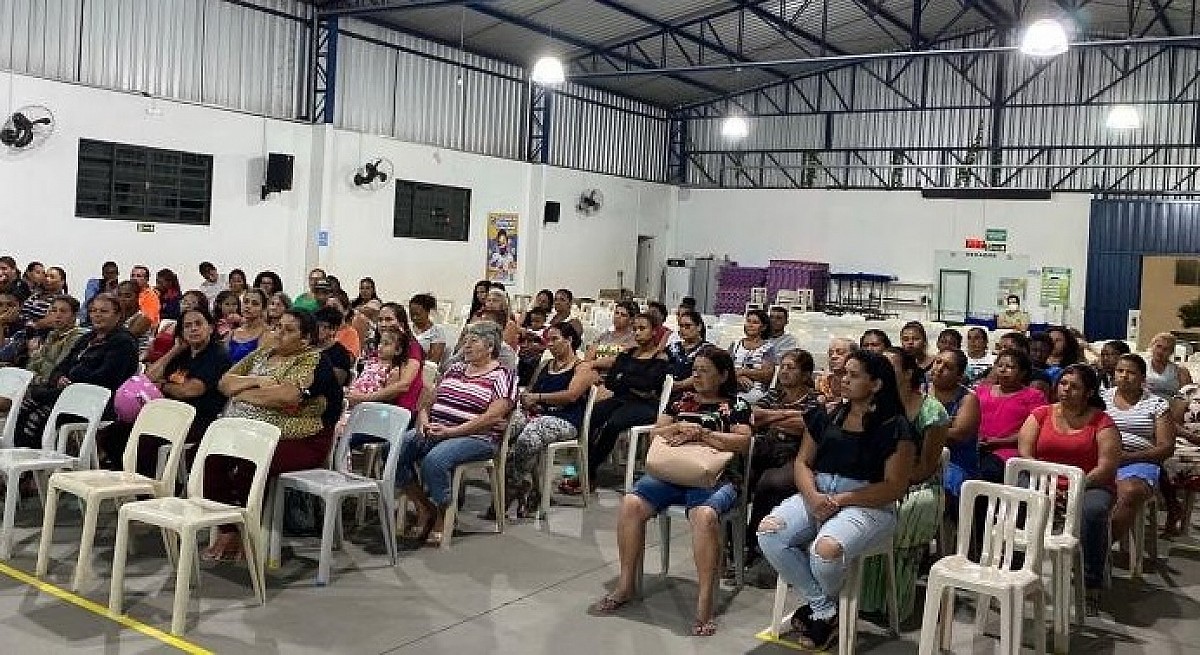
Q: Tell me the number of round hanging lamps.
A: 4